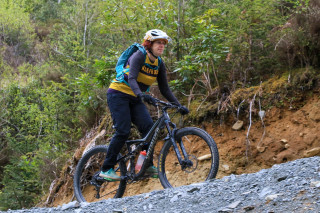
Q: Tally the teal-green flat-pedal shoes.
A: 2